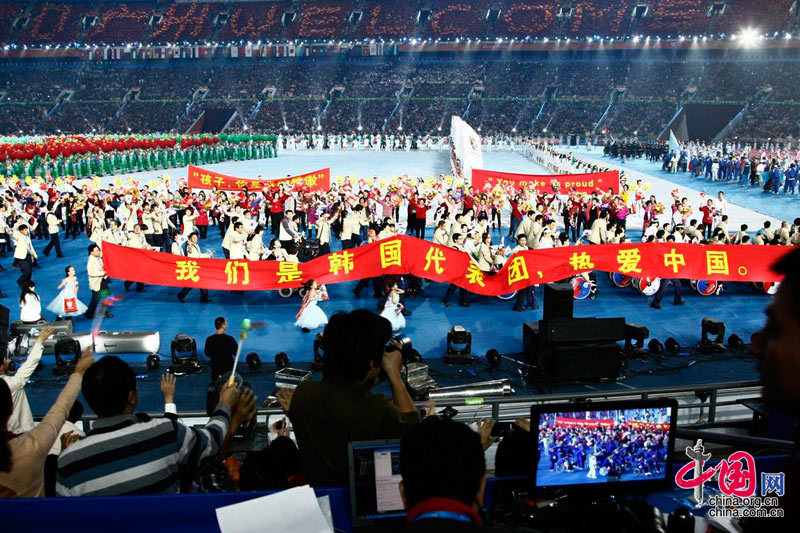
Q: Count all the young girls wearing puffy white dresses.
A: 3